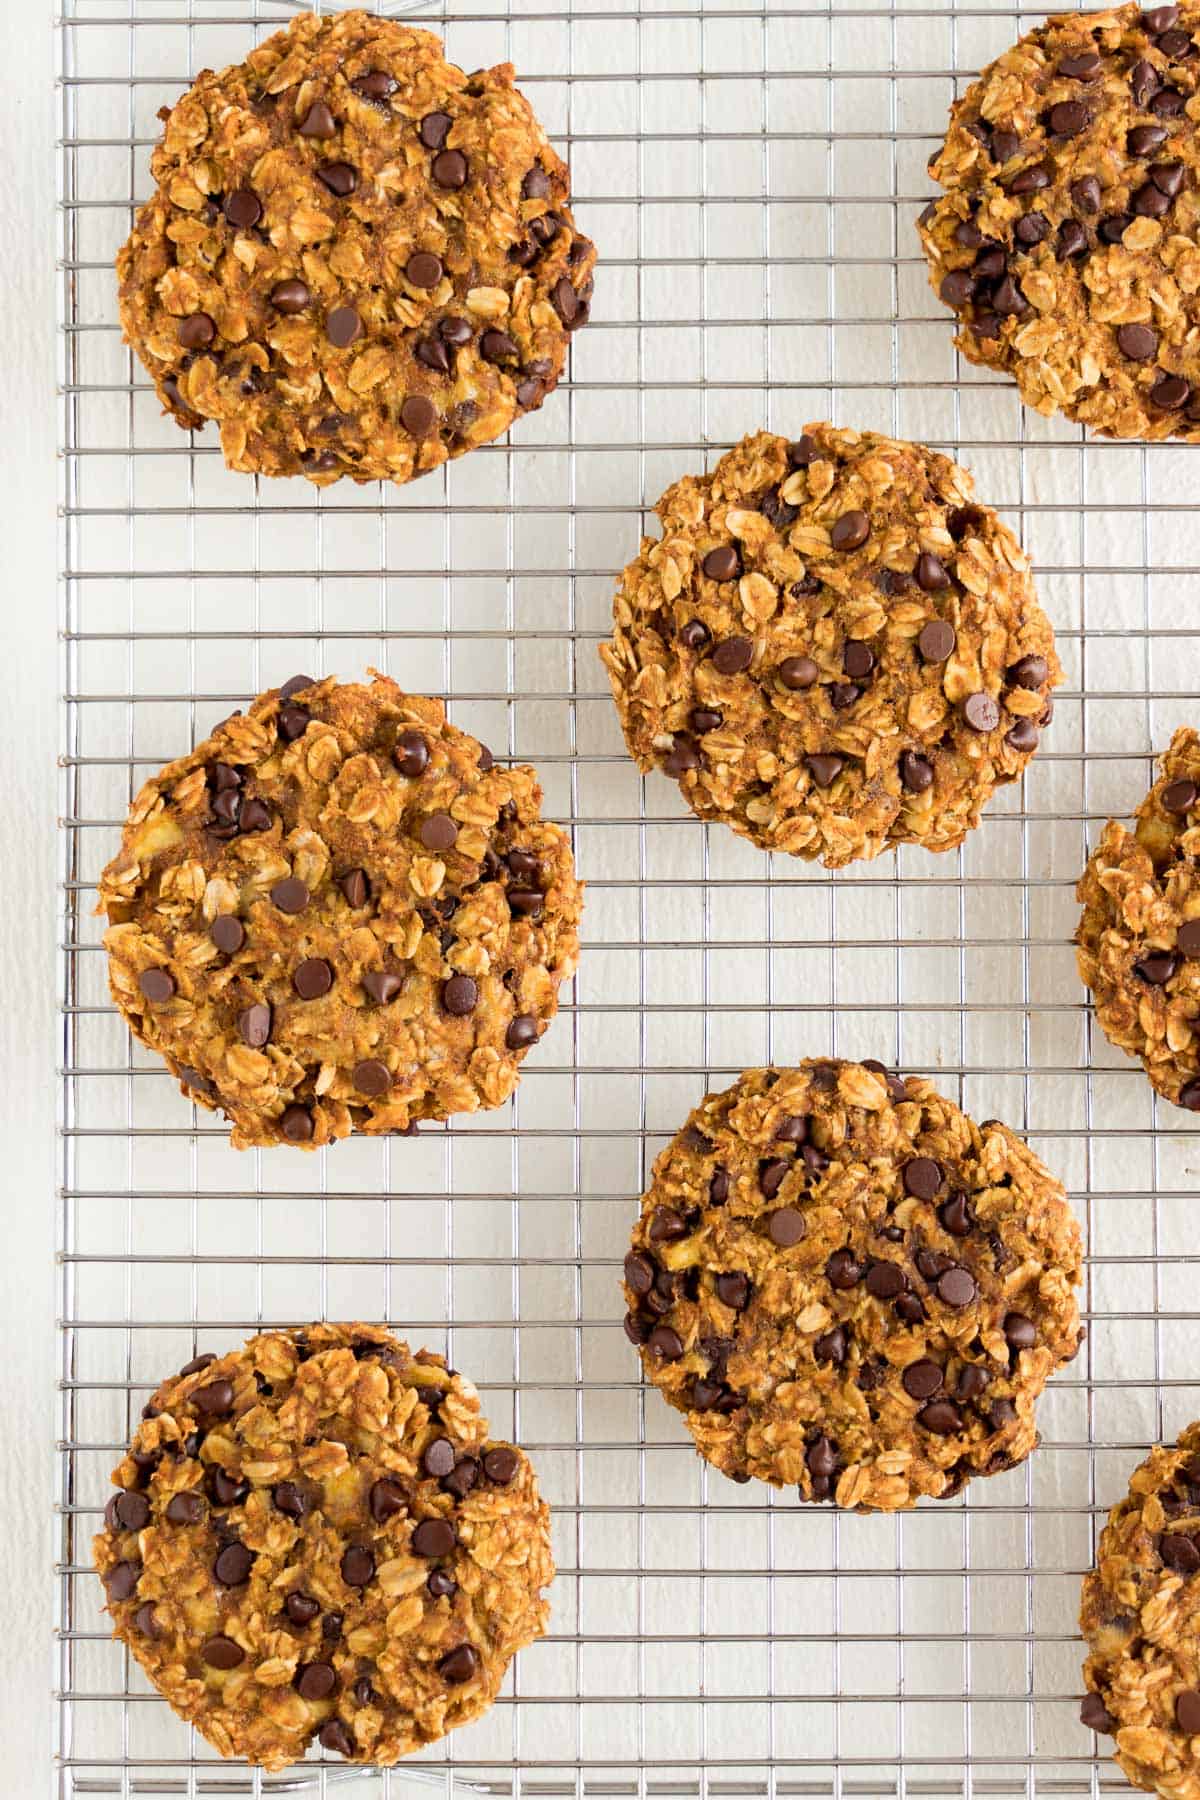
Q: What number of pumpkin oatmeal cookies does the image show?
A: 8